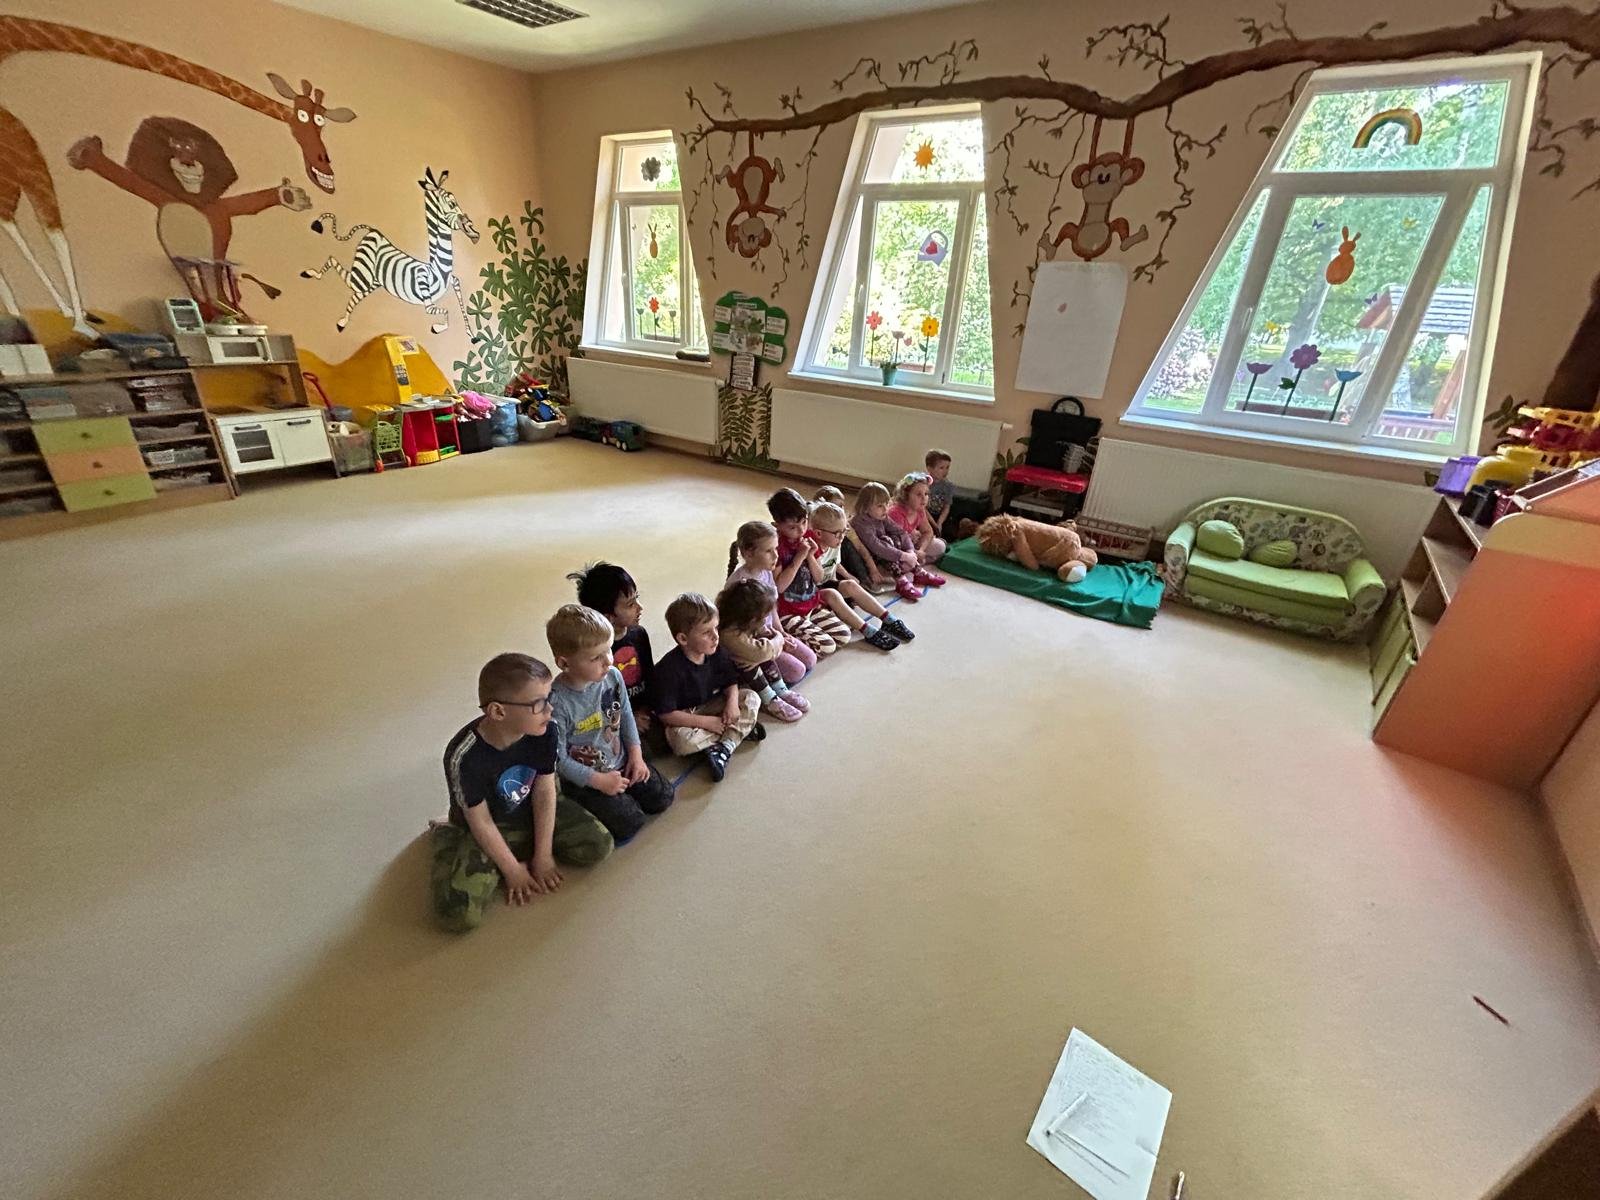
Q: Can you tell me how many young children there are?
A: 12